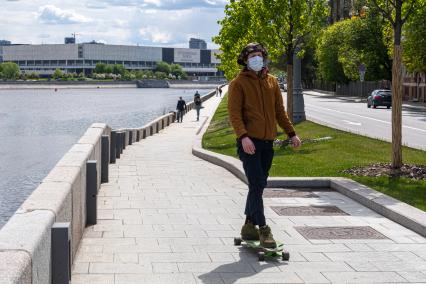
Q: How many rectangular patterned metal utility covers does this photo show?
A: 3